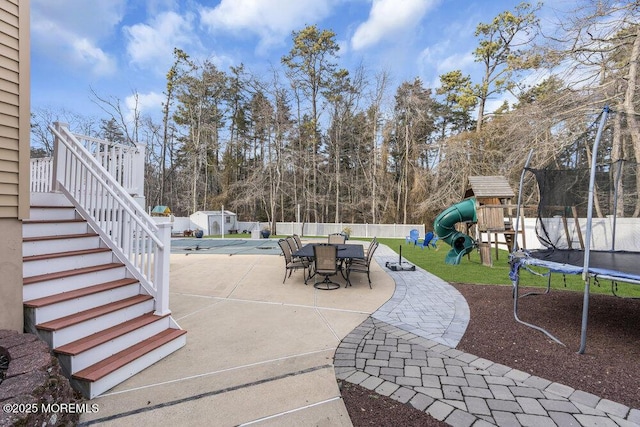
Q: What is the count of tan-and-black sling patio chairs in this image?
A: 7